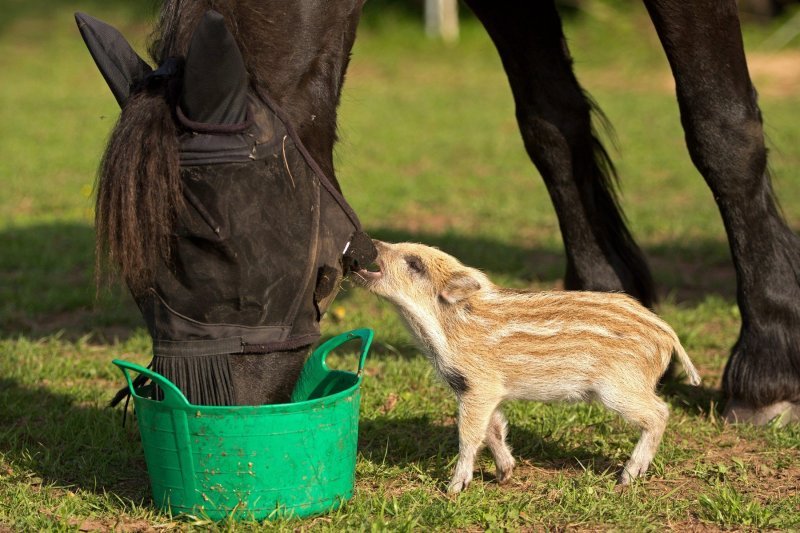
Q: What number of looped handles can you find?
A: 2